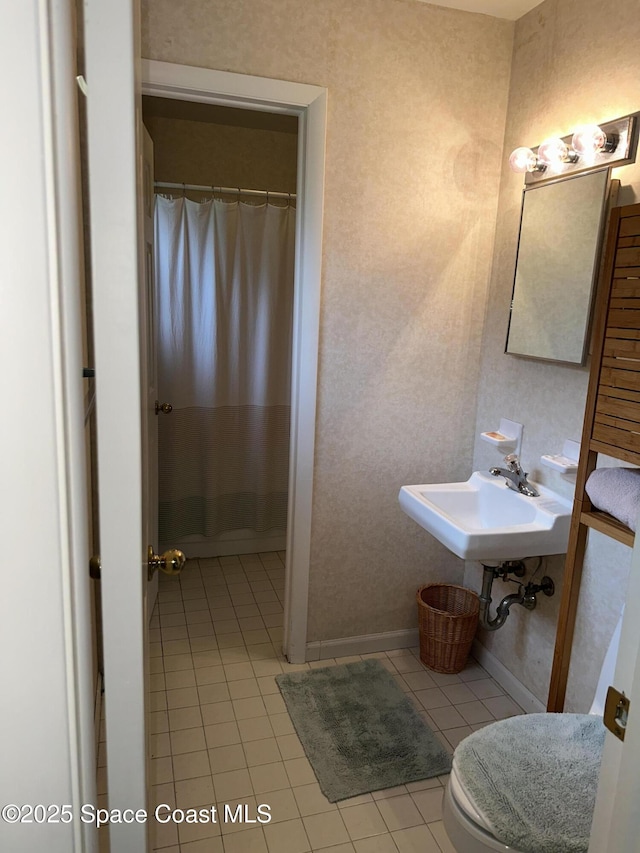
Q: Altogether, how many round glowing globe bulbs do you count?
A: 3